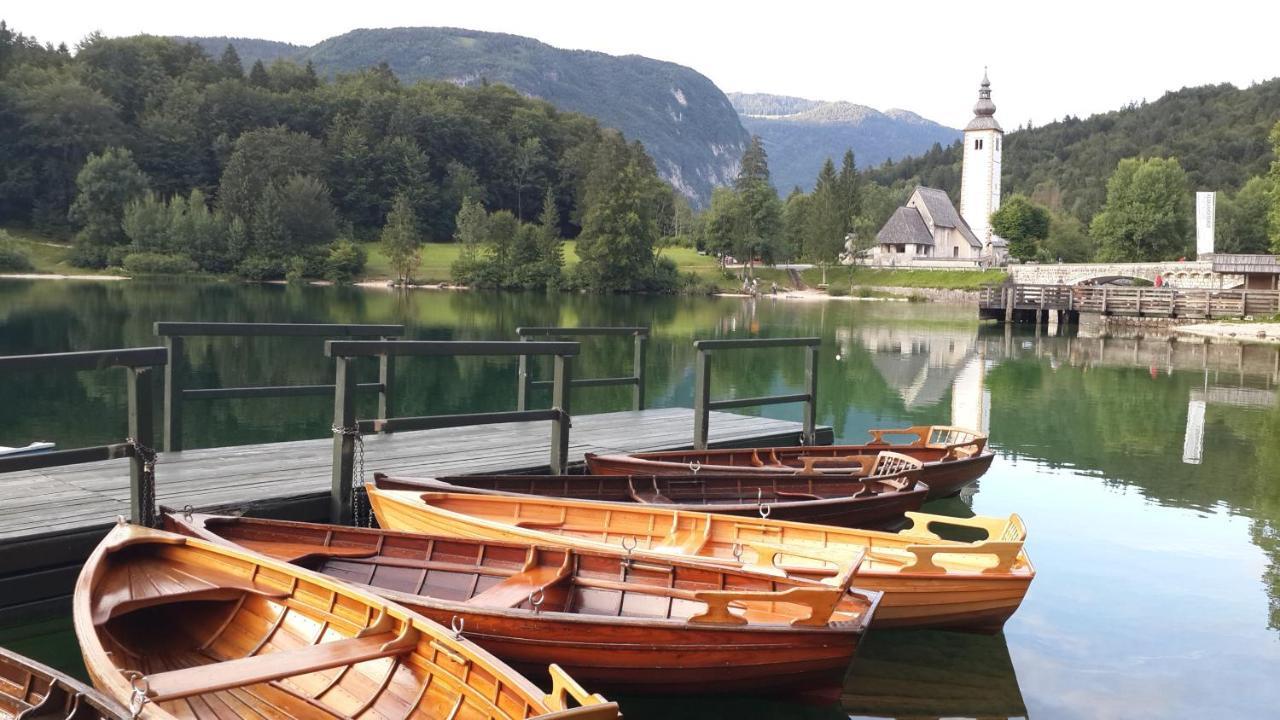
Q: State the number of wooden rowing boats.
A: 6